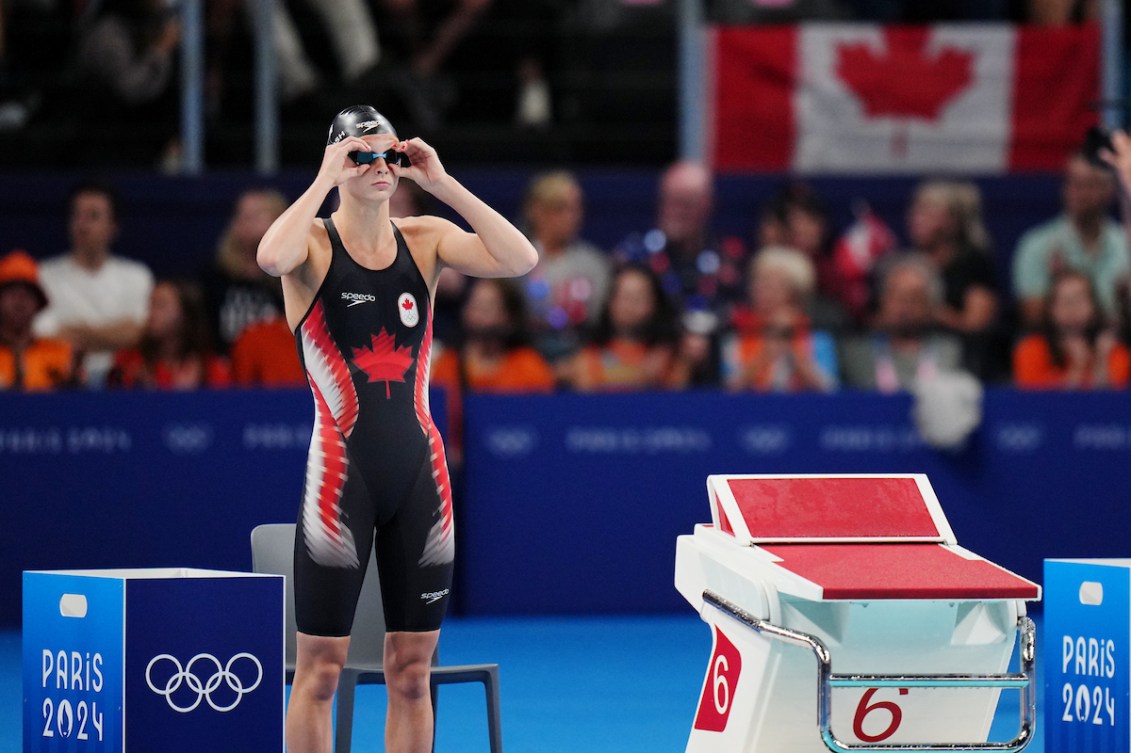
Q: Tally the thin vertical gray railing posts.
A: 4